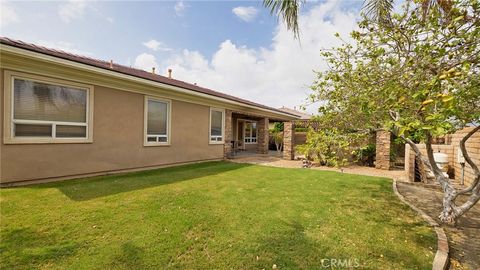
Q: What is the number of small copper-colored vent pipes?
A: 3